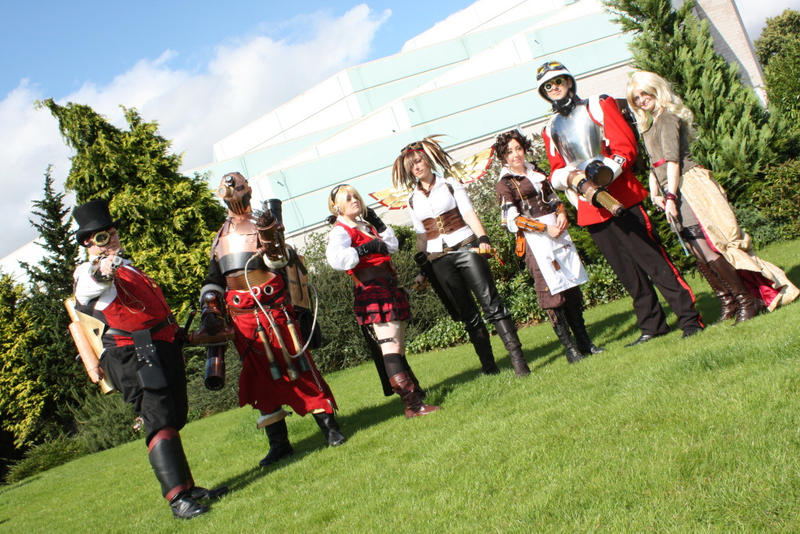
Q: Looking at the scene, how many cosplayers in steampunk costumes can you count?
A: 7